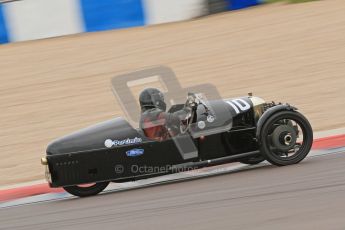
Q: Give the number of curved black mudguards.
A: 1